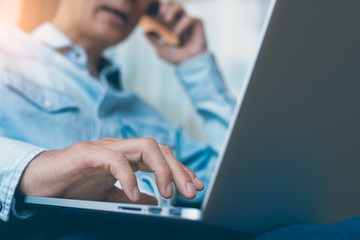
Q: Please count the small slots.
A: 3